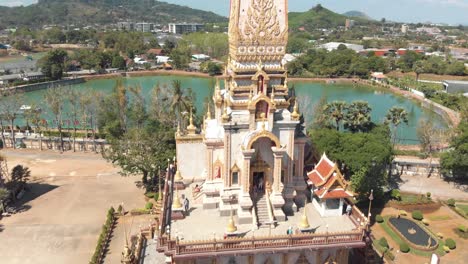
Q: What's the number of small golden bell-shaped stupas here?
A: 4